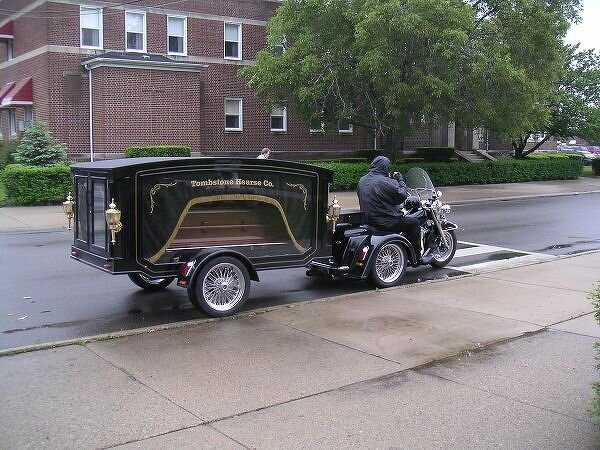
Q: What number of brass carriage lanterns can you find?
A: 3